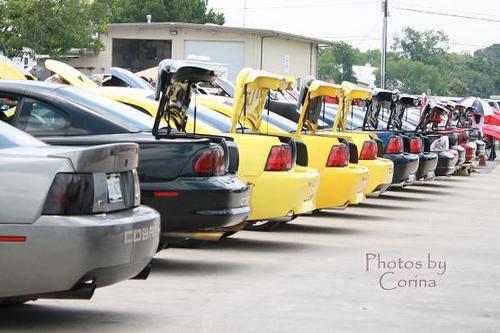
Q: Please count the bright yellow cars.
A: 3